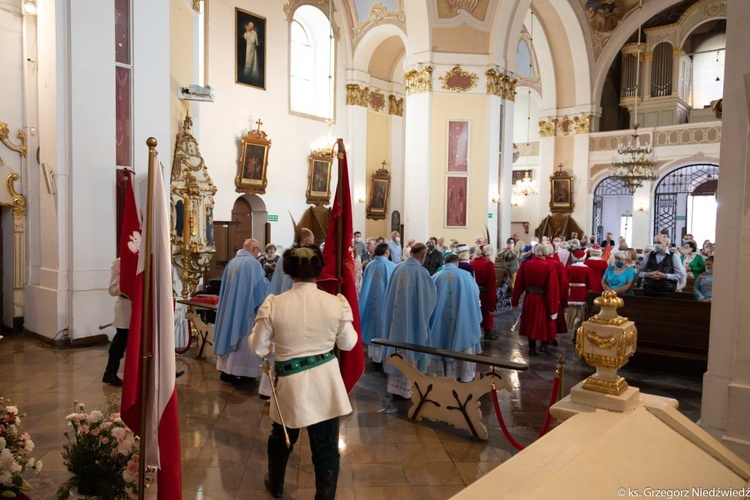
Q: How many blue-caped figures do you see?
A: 5